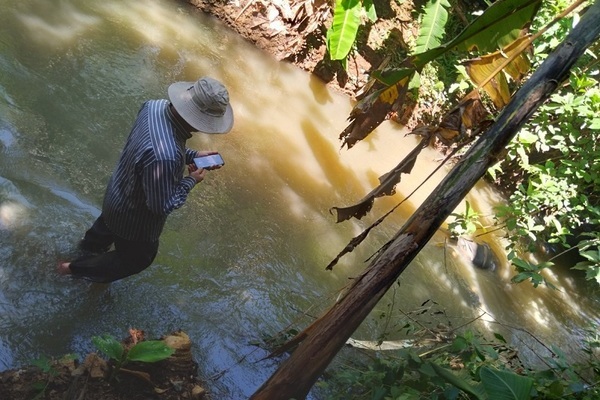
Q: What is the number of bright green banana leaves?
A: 2